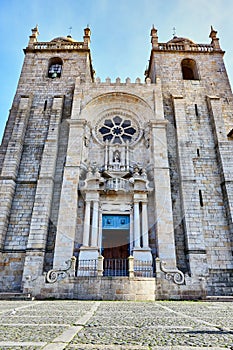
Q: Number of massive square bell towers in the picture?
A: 2